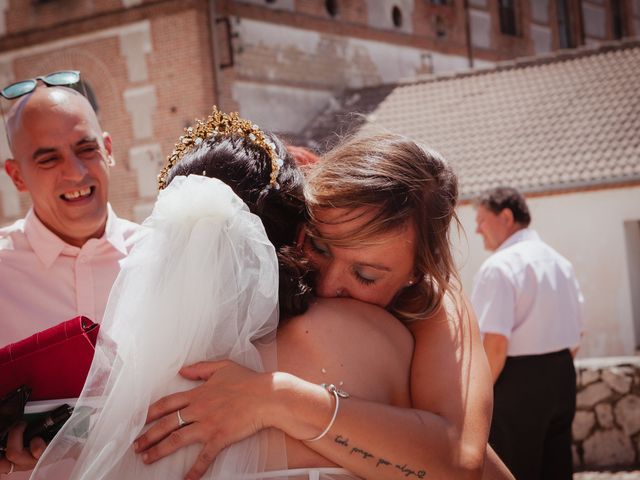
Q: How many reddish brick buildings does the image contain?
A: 1